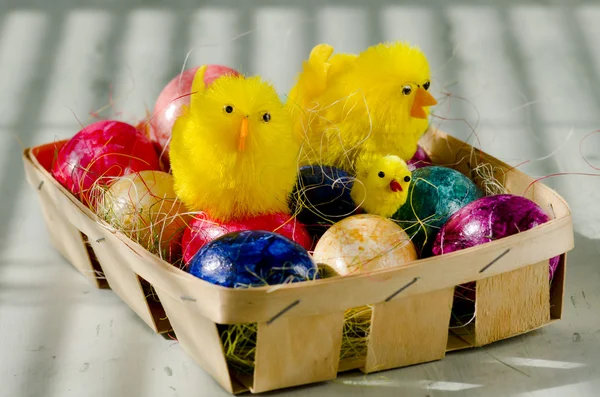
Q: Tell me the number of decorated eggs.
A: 10